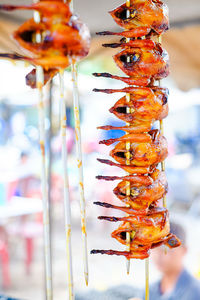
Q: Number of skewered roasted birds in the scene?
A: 7